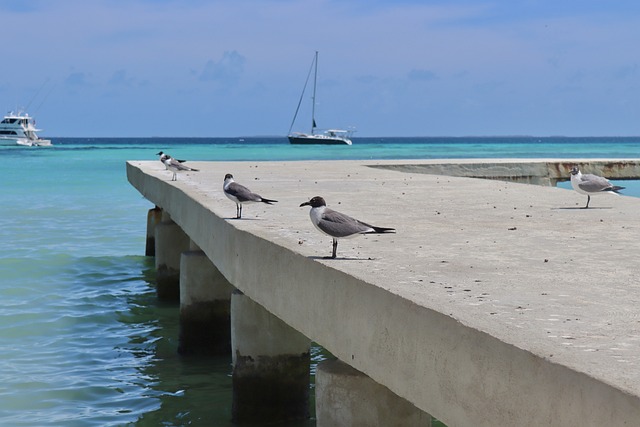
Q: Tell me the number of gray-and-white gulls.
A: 5